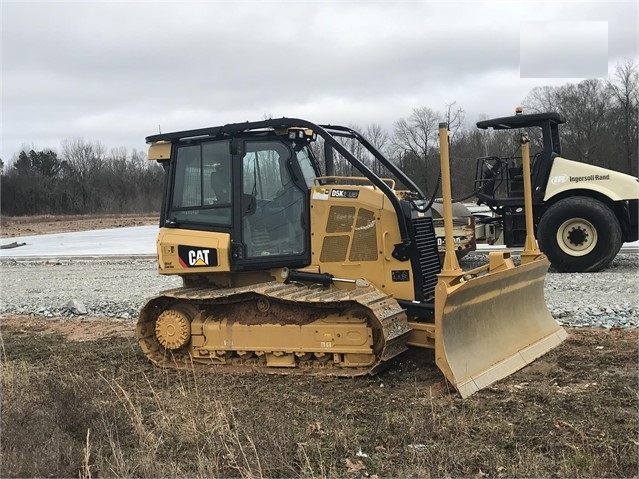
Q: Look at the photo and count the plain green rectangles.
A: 0